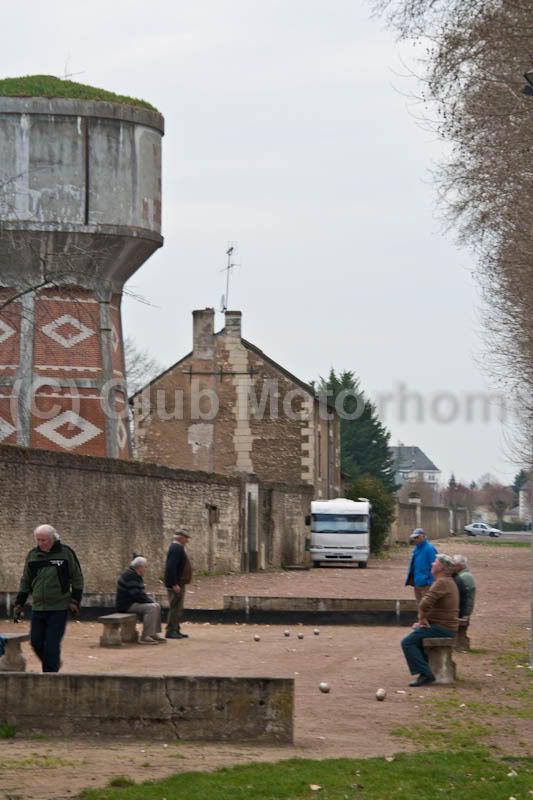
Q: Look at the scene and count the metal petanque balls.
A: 6